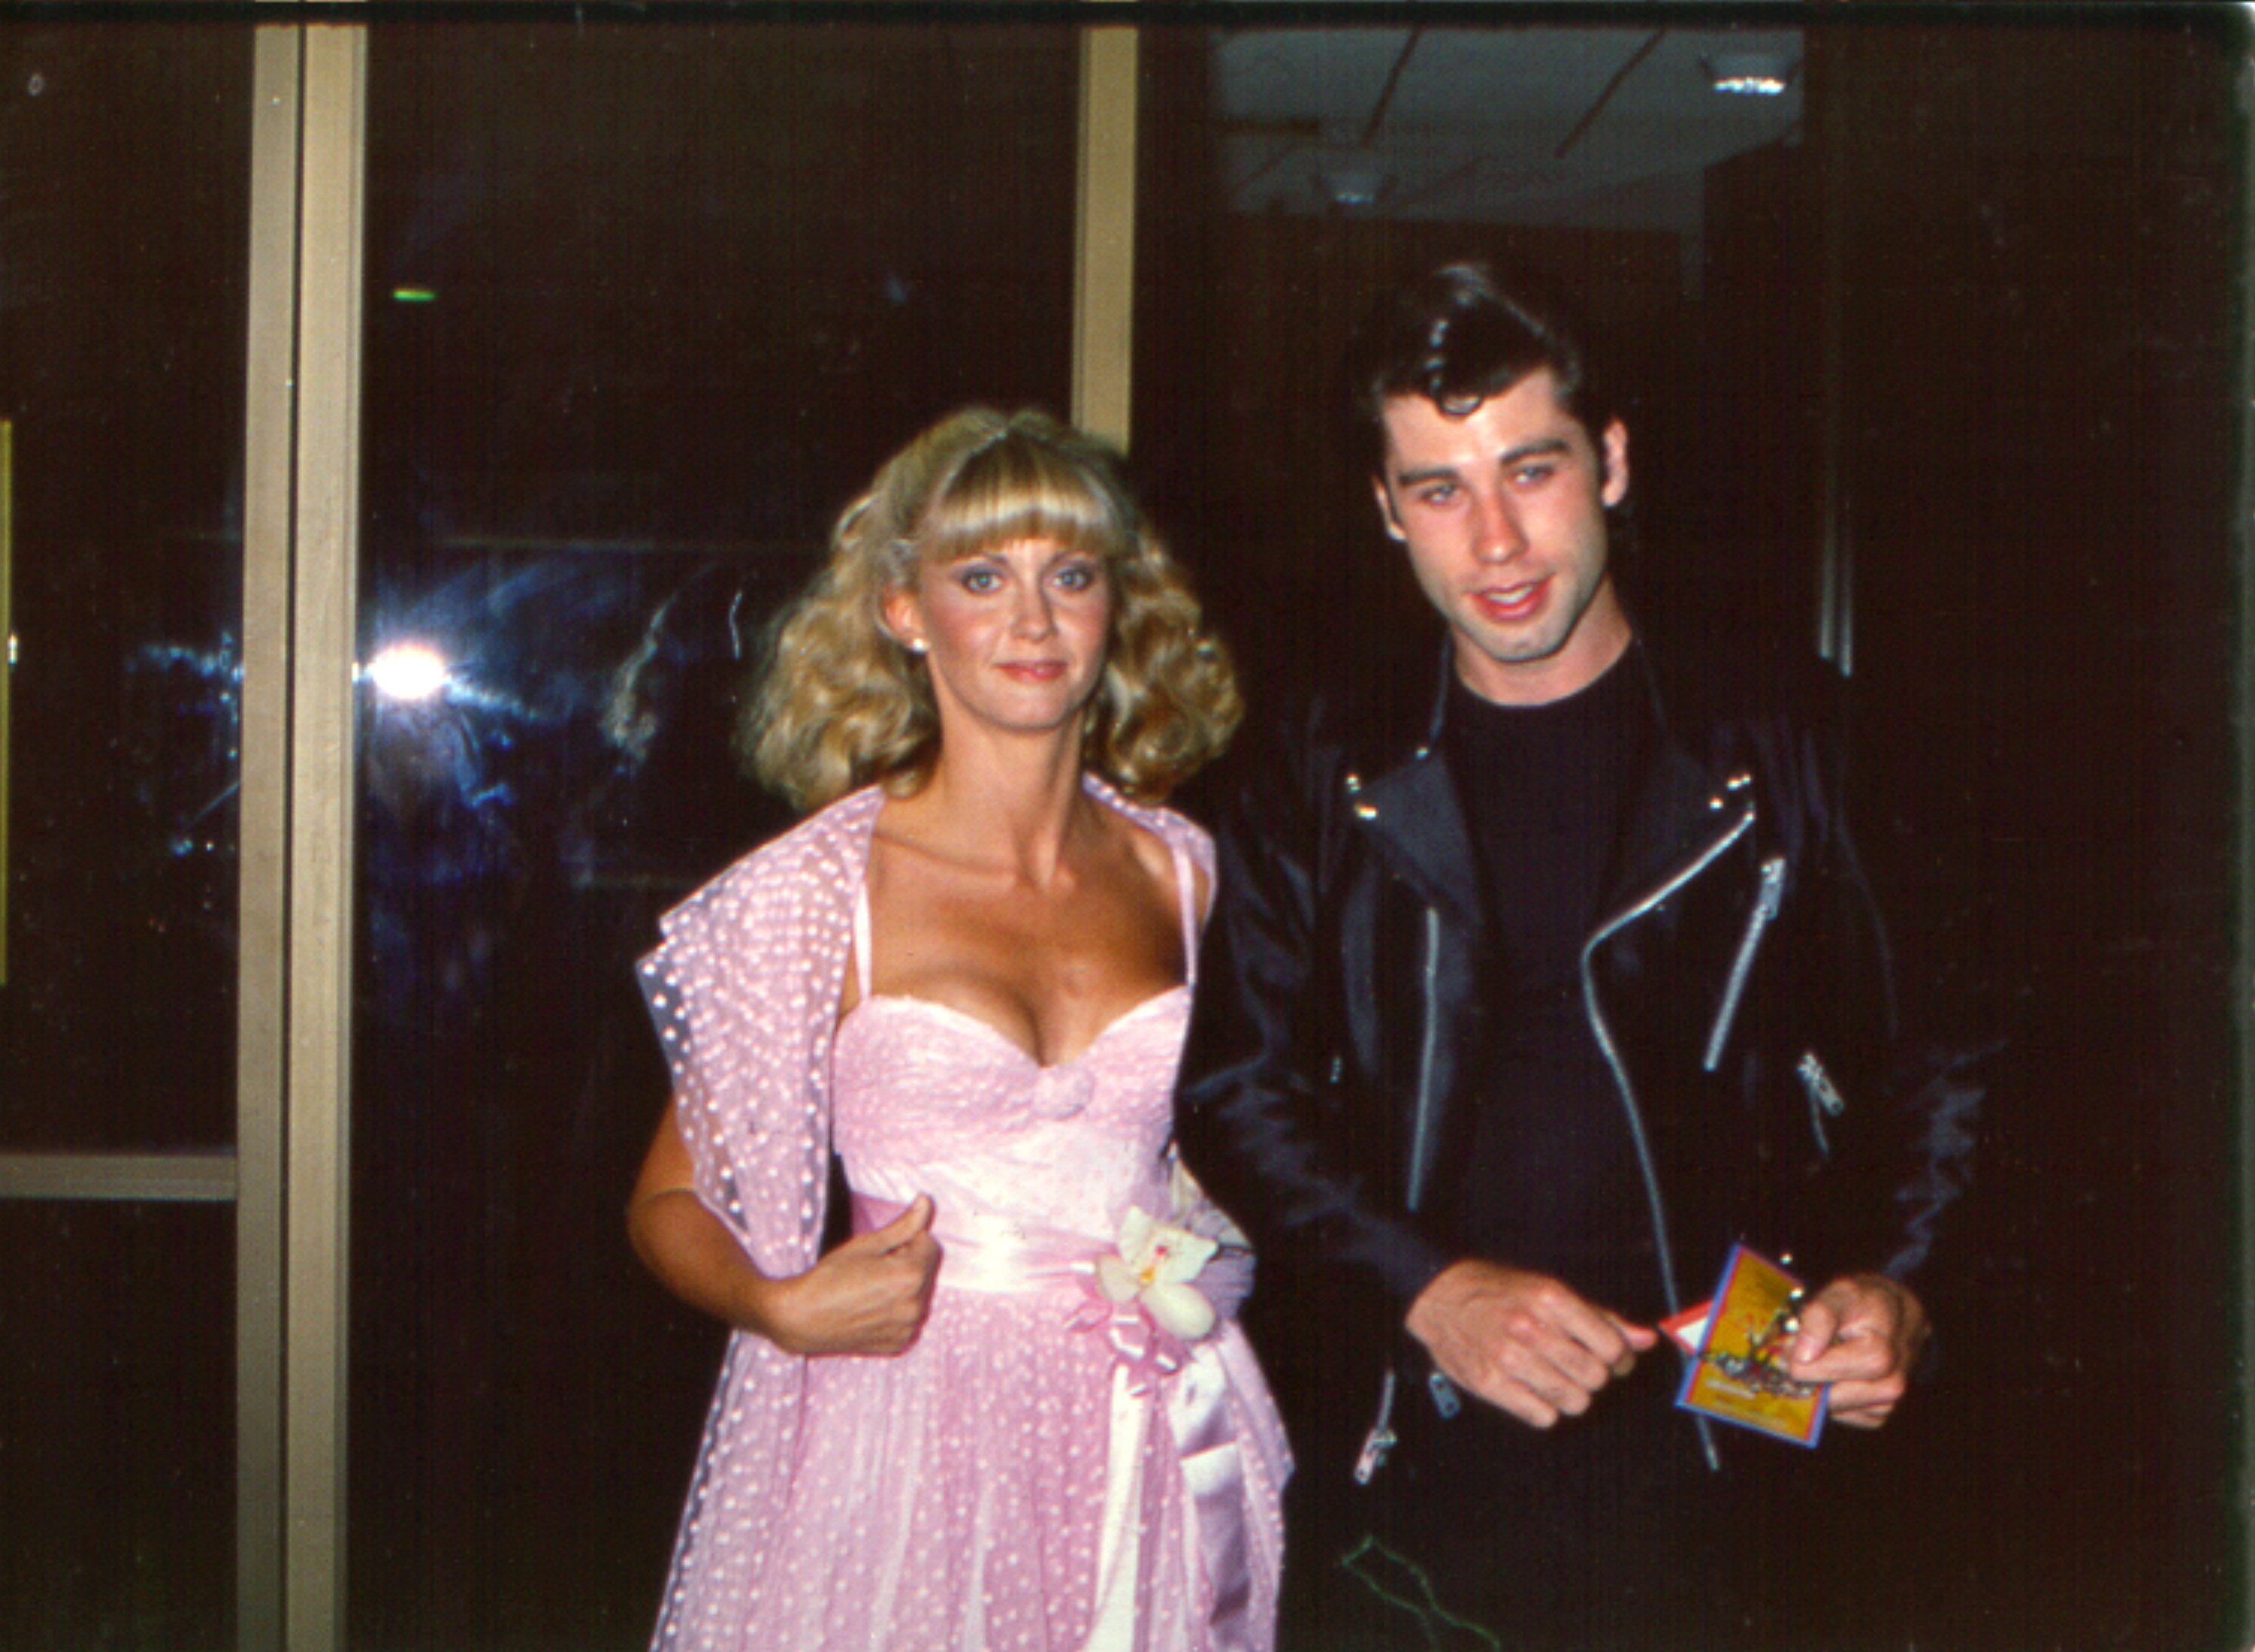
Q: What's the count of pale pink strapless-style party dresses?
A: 1